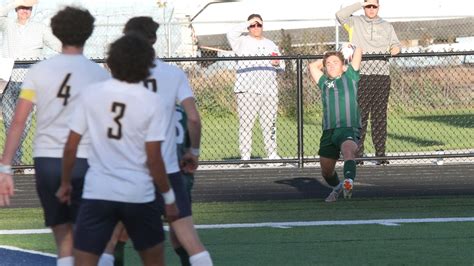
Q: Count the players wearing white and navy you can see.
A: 3